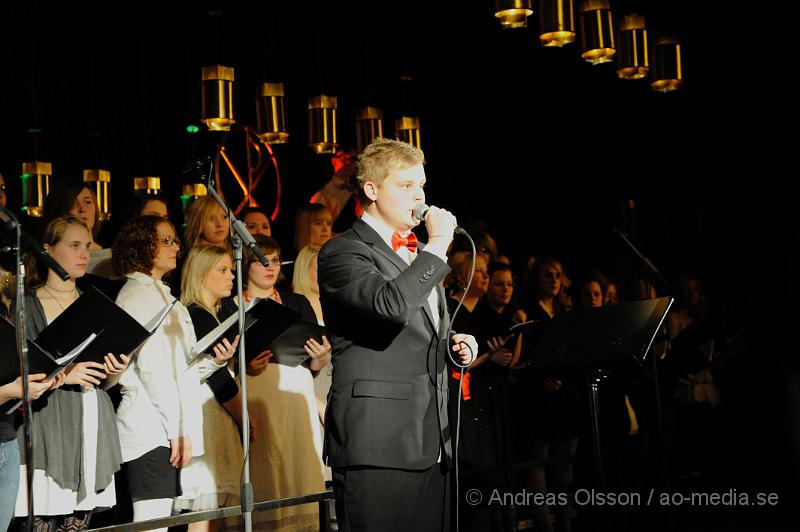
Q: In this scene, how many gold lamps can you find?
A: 14